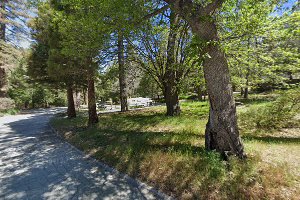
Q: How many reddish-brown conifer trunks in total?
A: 2